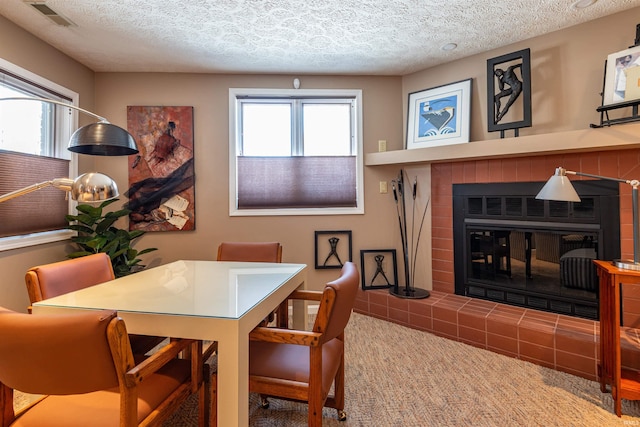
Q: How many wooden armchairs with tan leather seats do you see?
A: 4